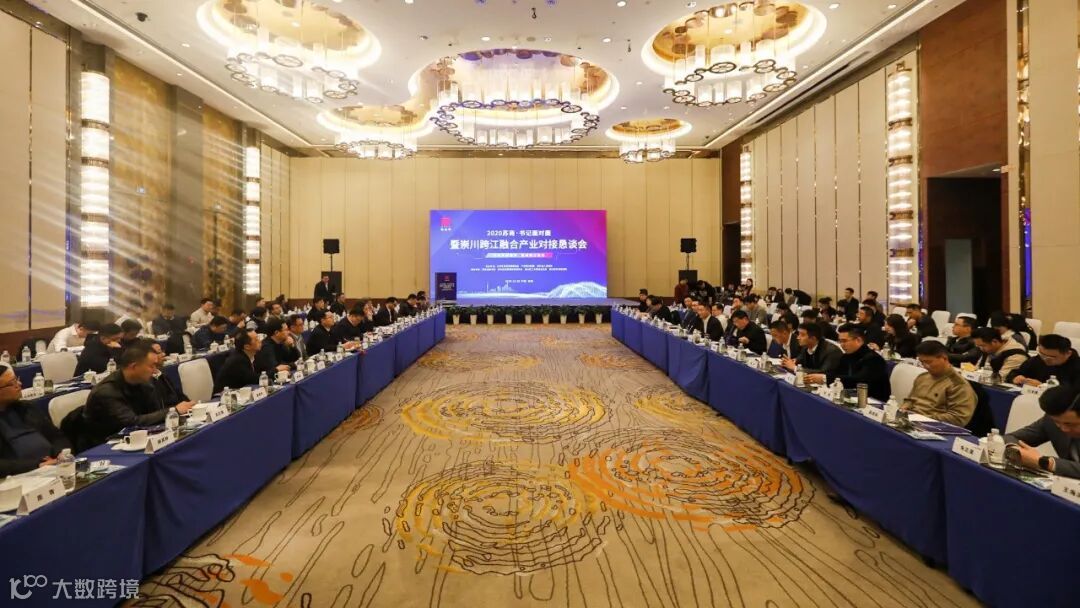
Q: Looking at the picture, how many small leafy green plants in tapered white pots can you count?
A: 9